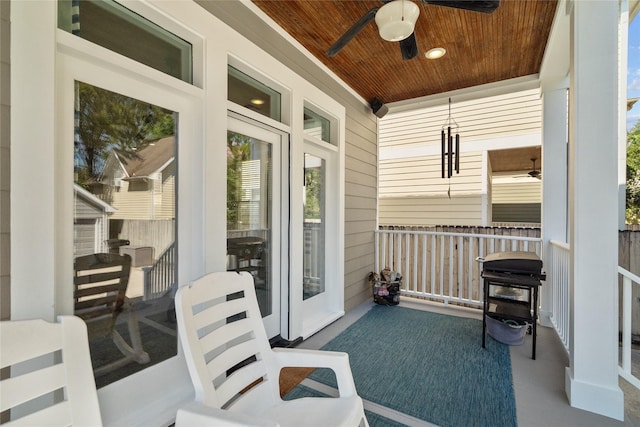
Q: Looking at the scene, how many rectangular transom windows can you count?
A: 3